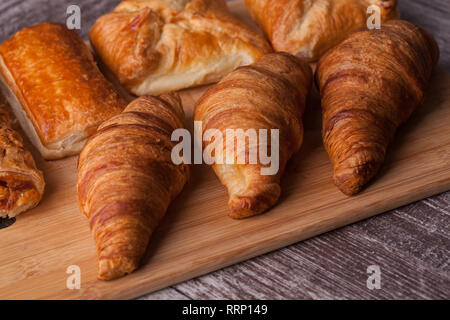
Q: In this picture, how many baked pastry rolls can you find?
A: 7